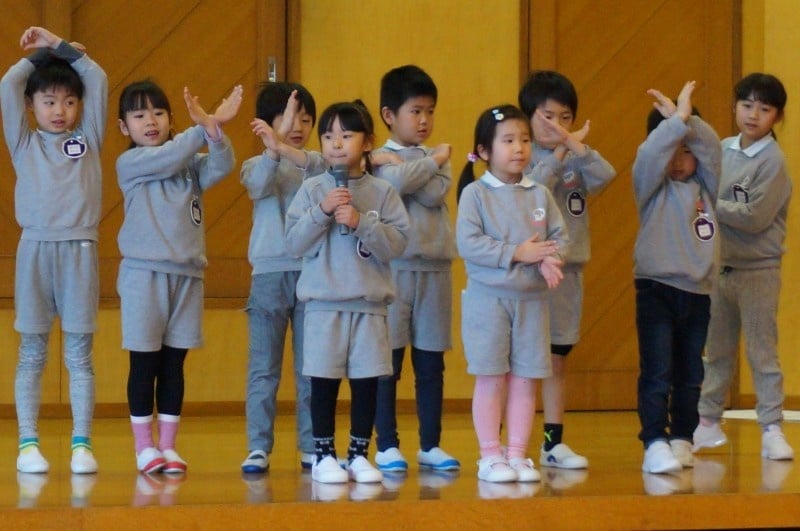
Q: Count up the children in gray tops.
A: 9